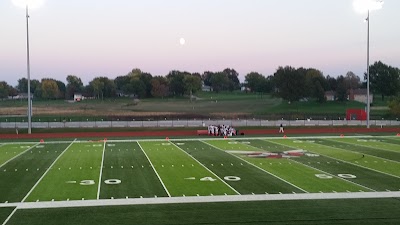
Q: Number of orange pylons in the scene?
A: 7